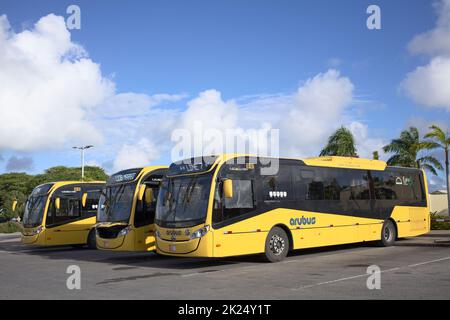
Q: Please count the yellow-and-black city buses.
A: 3